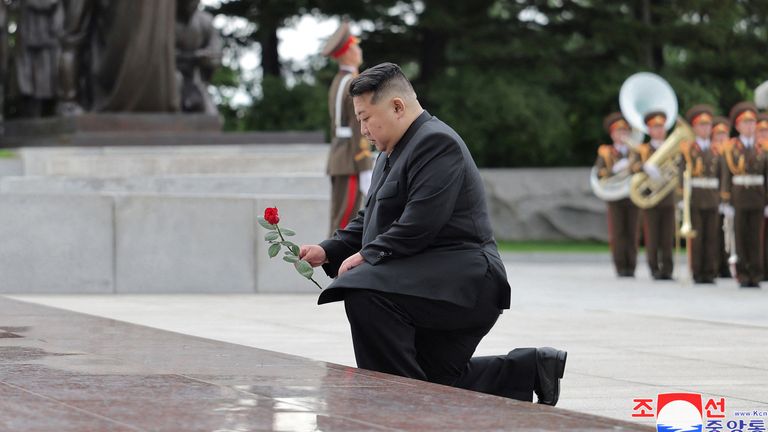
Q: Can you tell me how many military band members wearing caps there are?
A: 6